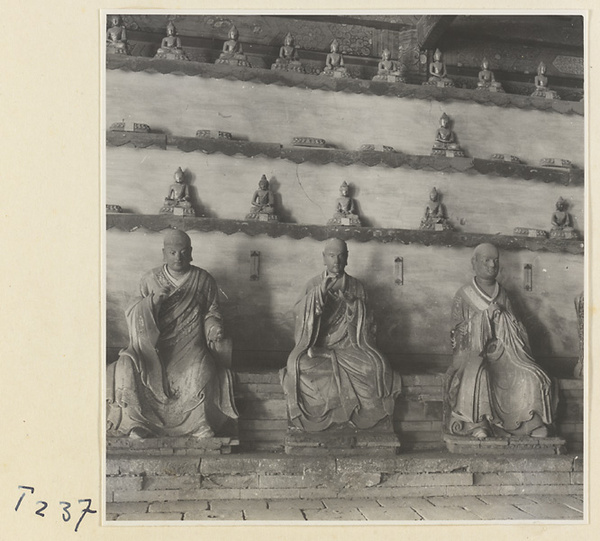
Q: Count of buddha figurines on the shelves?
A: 15